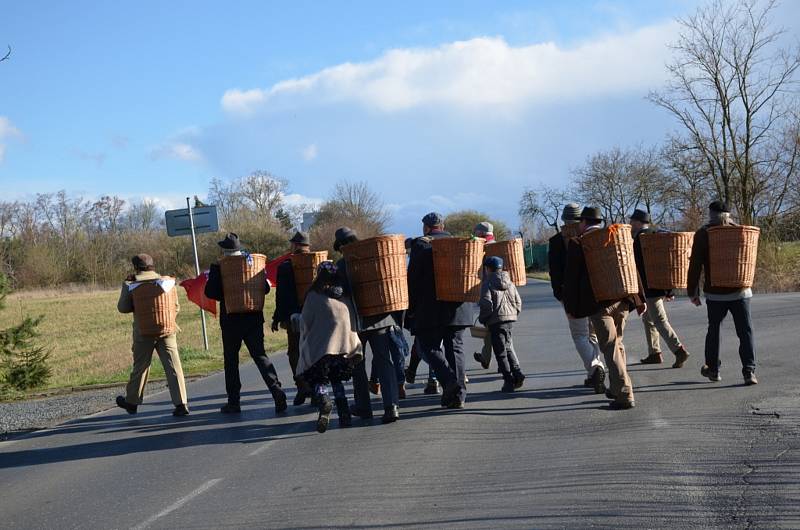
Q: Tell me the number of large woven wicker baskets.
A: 9